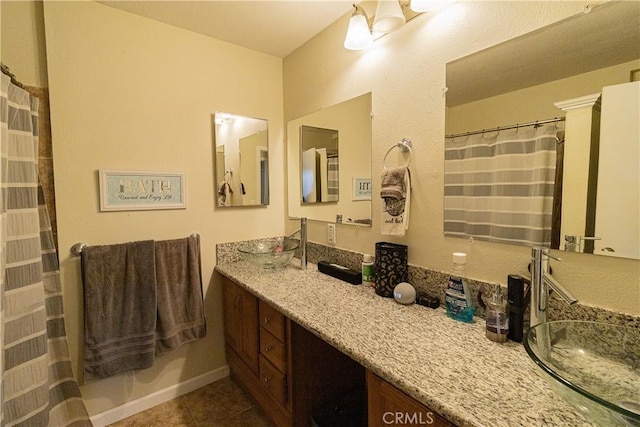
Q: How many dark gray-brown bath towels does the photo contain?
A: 2